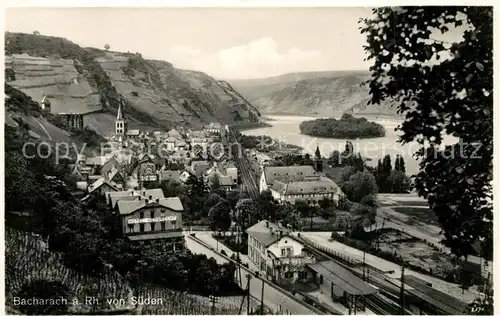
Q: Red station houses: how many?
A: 0